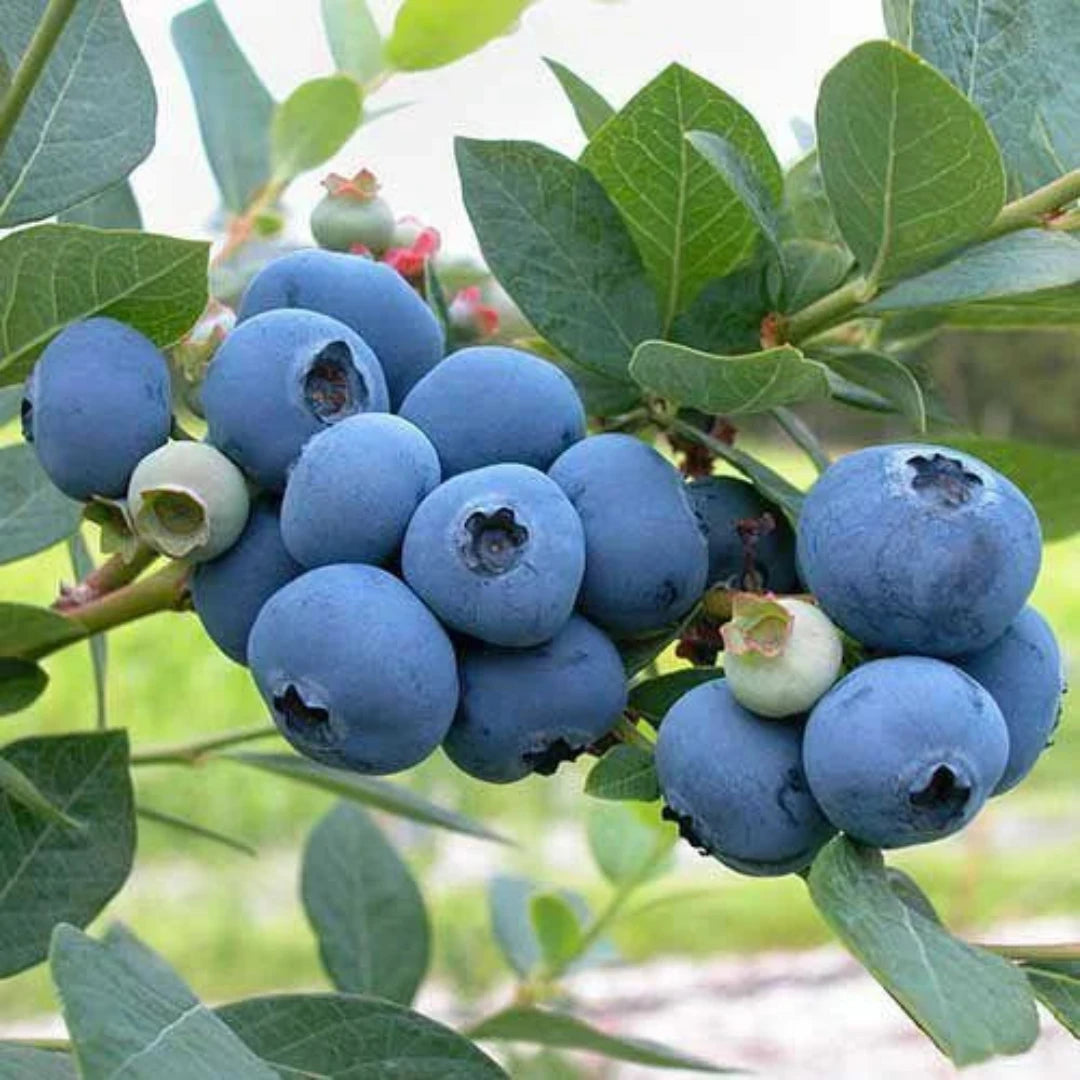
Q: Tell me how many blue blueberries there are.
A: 15